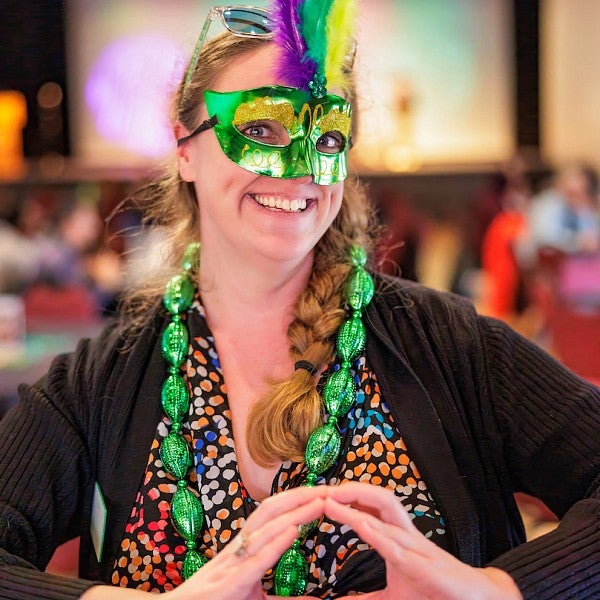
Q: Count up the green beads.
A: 14